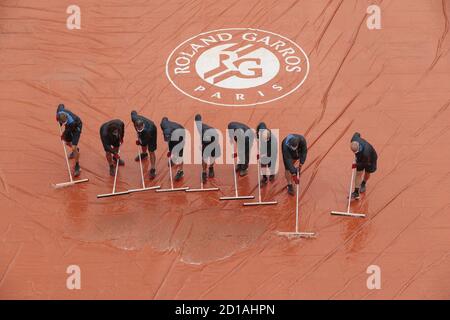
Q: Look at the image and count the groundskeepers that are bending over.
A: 9